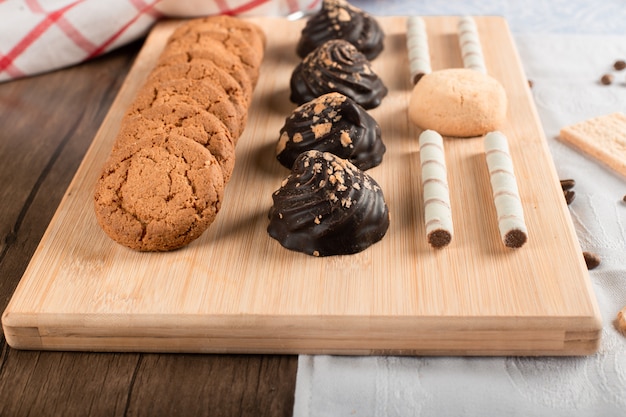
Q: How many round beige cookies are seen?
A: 1